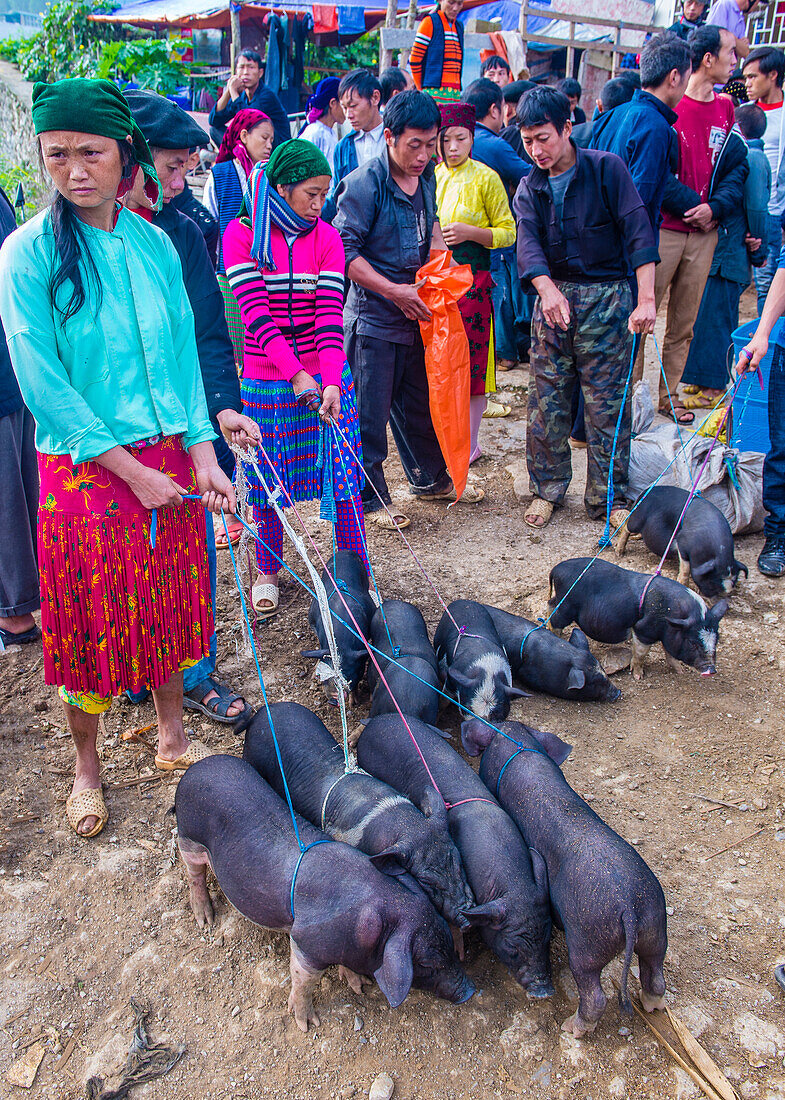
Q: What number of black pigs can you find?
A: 10